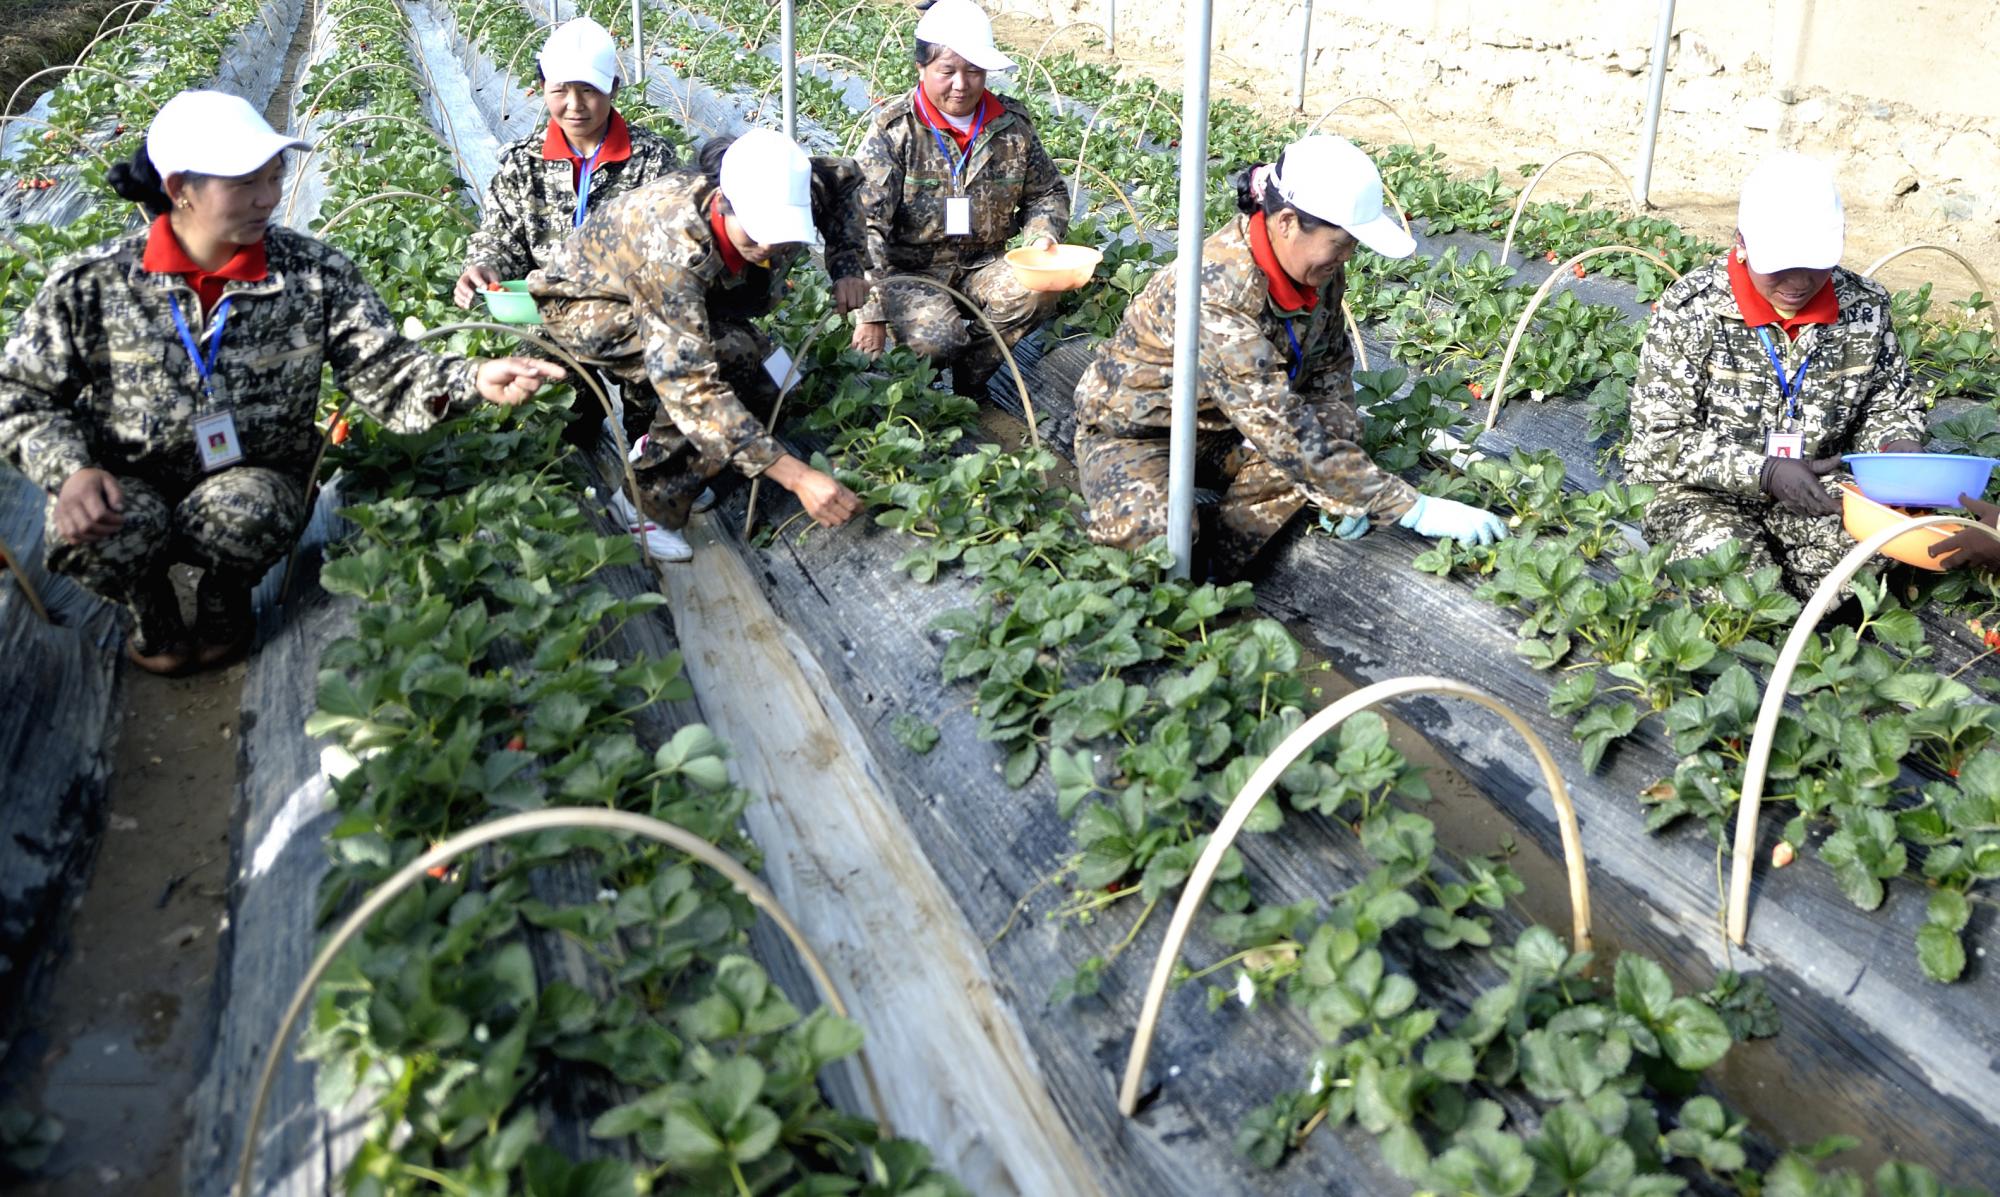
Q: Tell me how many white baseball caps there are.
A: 6